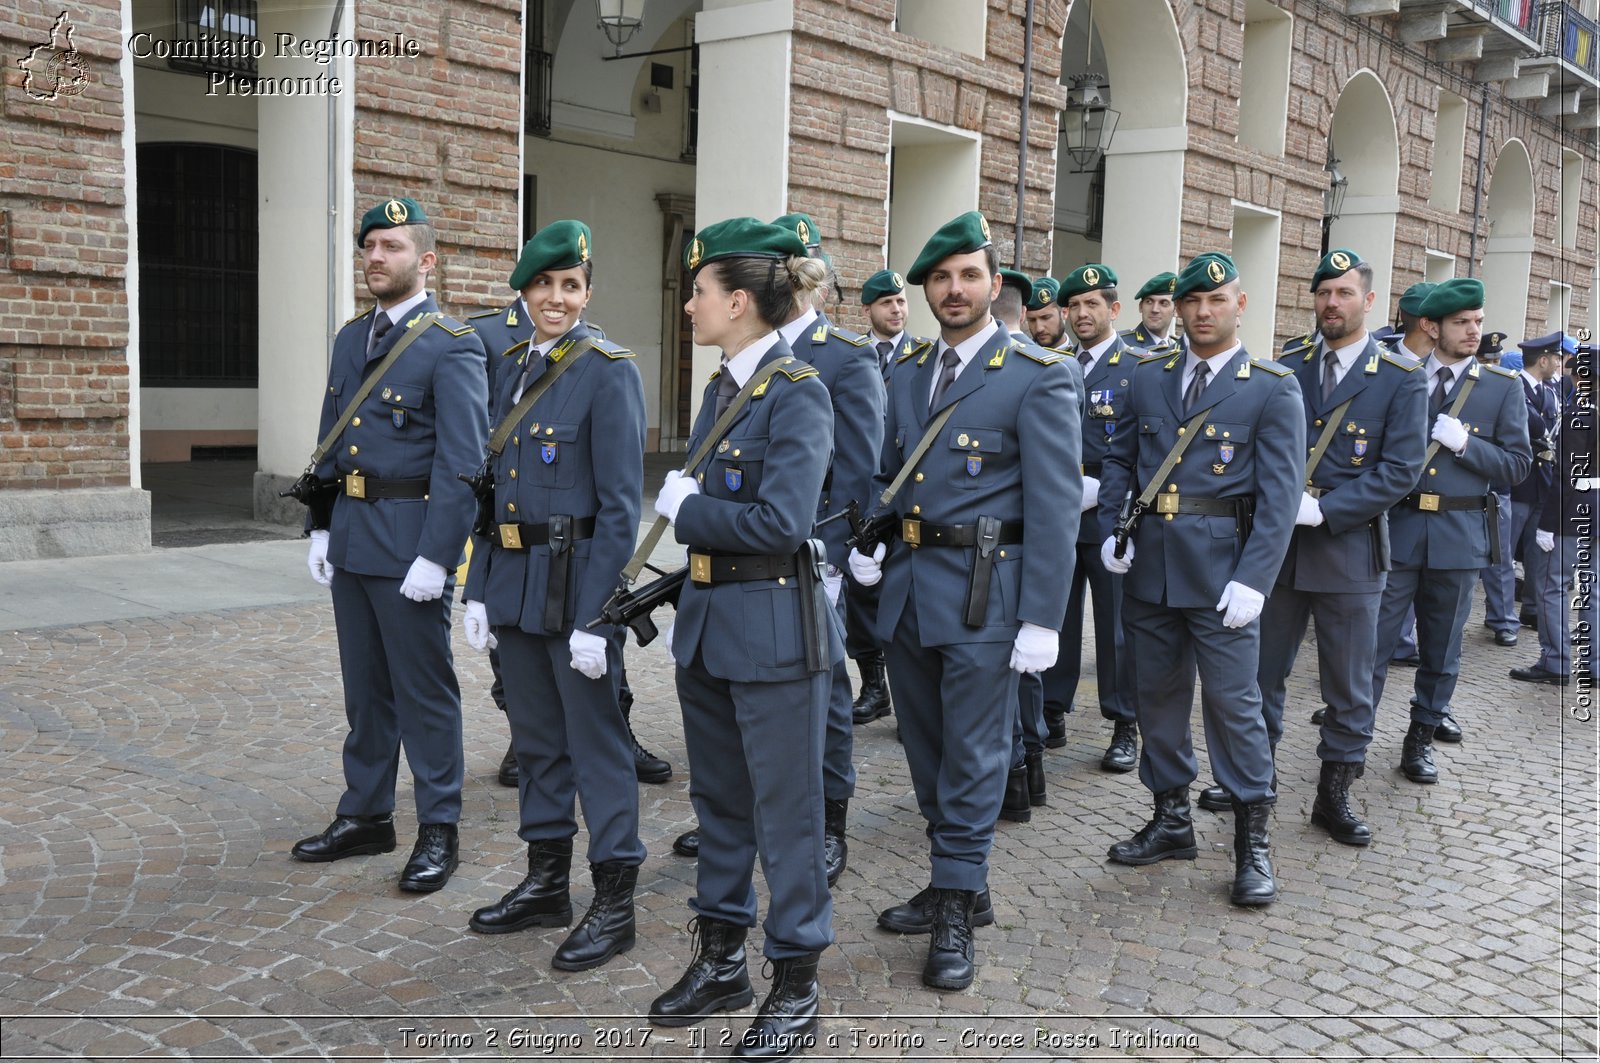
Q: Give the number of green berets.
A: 14